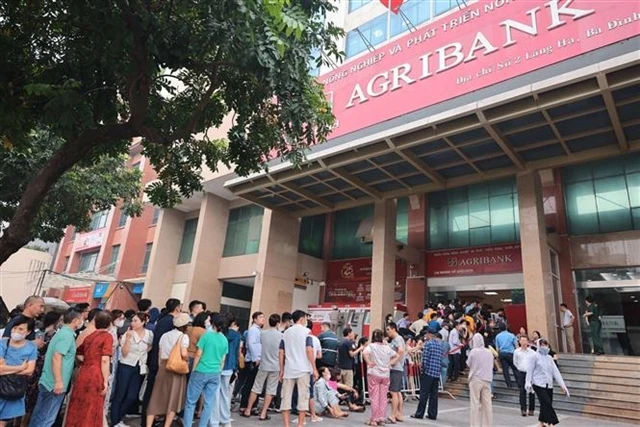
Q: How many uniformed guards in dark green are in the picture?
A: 1